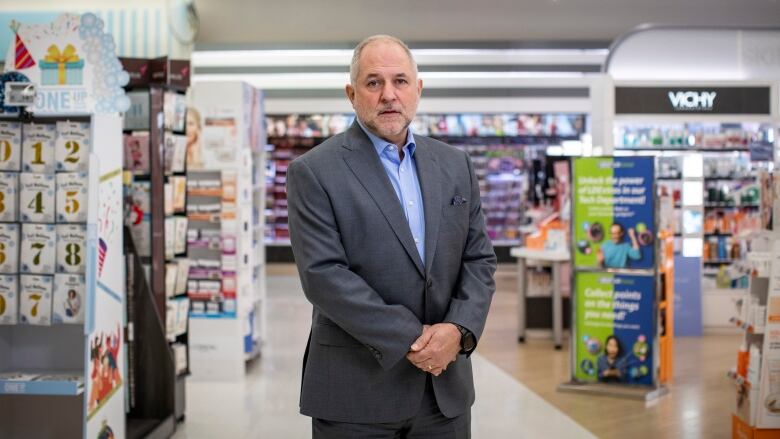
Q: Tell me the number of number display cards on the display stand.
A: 11